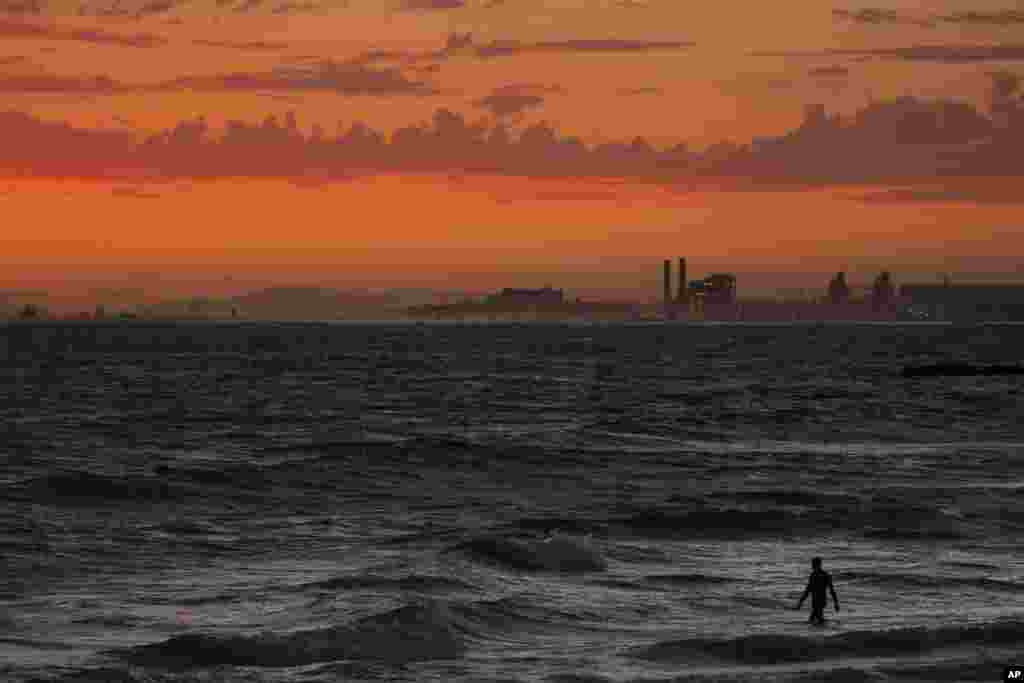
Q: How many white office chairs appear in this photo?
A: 0